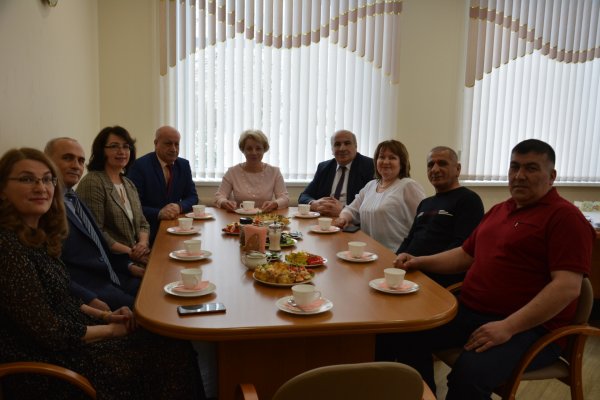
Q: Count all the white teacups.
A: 10